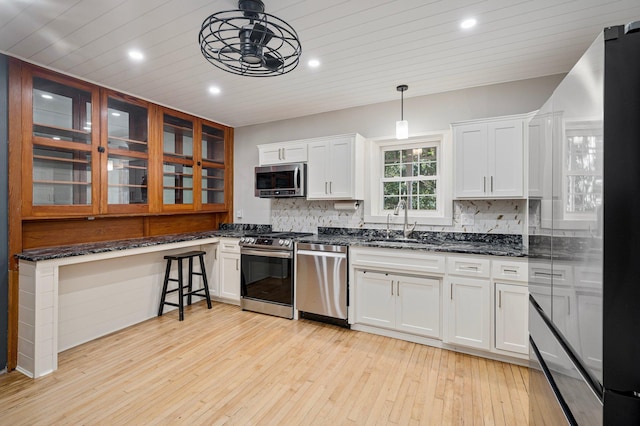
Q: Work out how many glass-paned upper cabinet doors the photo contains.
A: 4